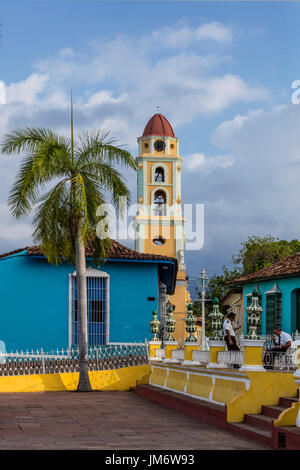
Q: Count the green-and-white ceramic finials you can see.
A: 5